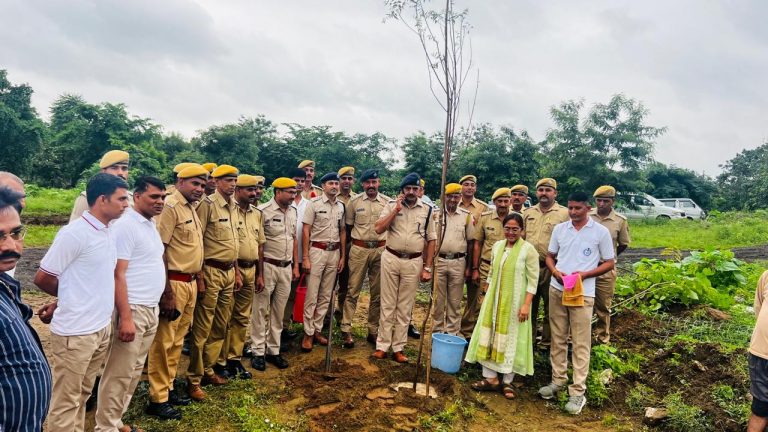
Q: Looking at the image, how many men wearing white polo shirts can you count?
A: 3